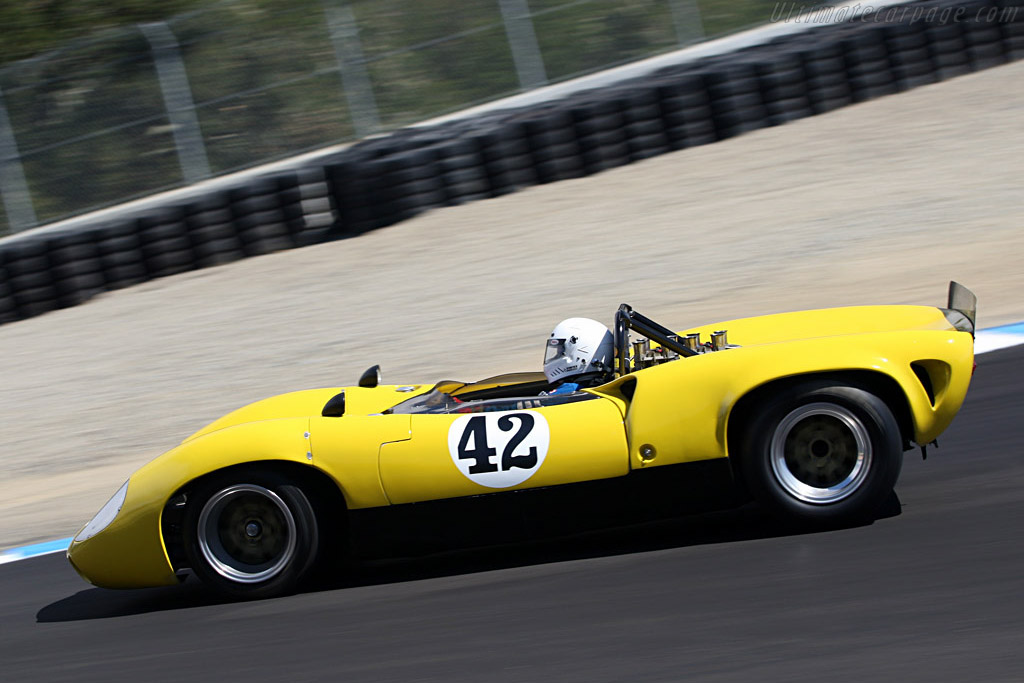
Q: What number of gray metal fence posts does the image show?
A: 5